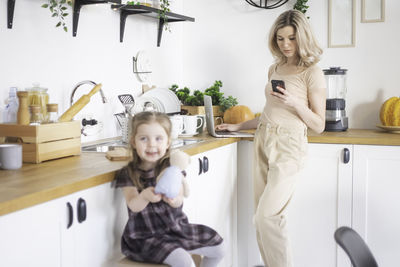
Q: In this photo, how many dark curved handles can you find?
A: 5